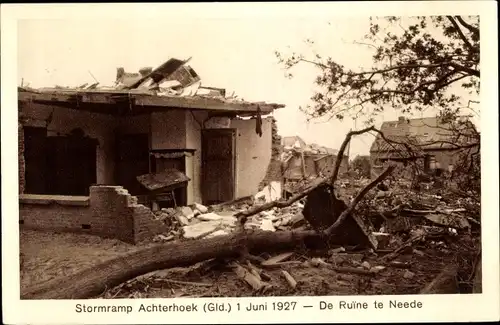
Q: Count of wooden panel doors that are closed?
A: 1